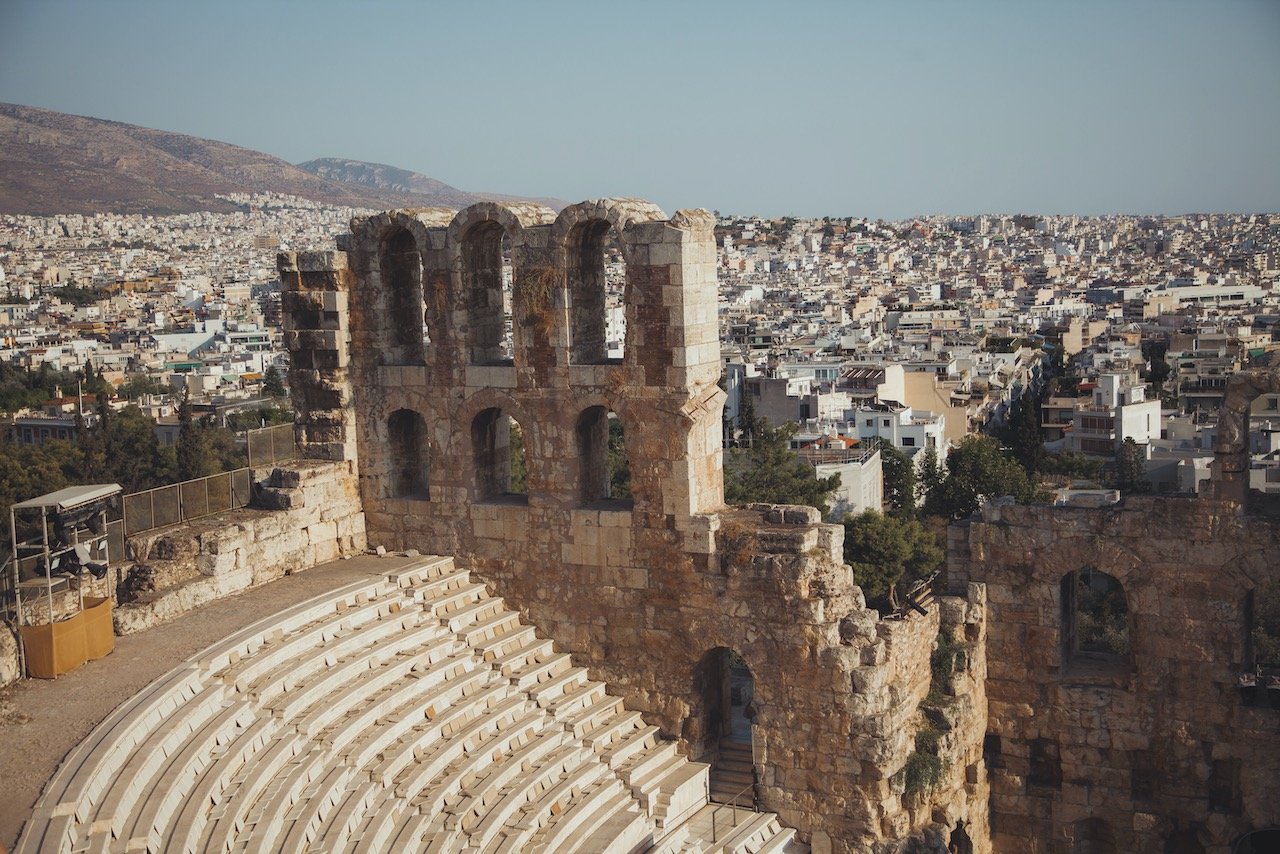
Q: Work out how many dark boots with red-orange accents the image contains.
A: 0